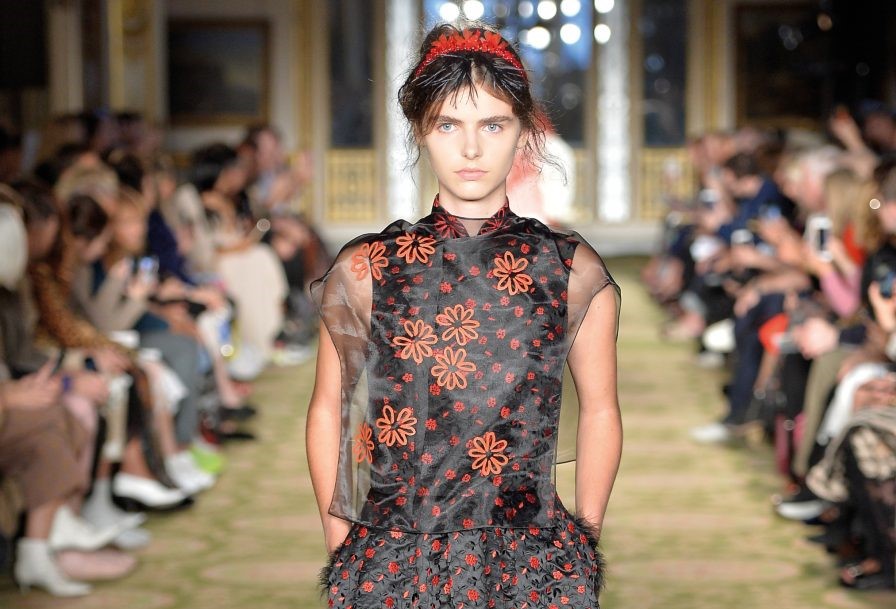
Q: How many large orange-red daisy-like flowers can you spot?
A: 9